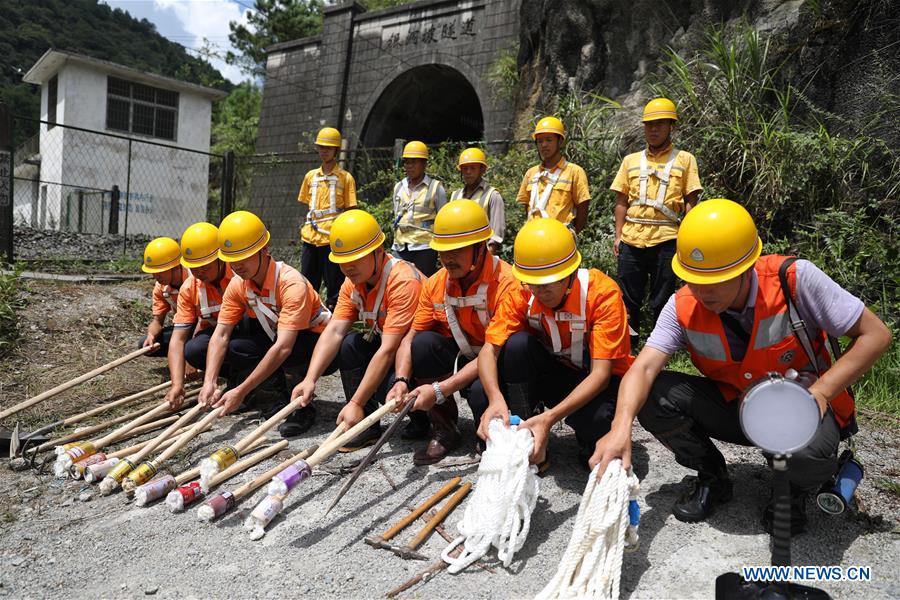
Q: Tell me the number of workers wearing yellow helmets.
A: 12